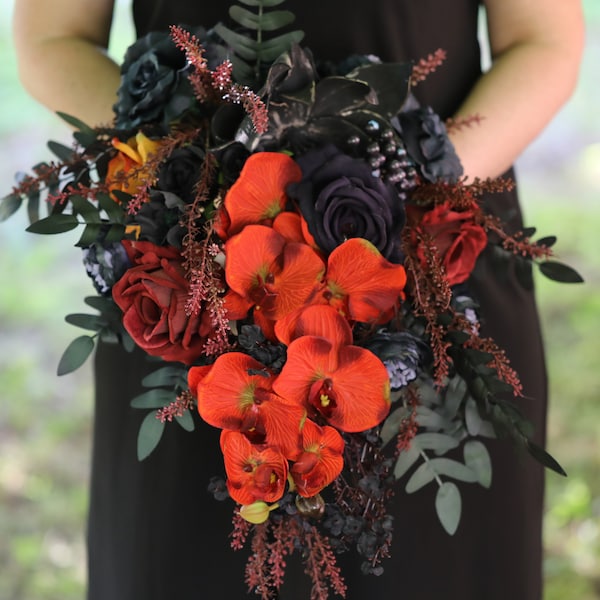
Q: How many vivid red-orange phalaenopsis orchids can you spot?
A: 7